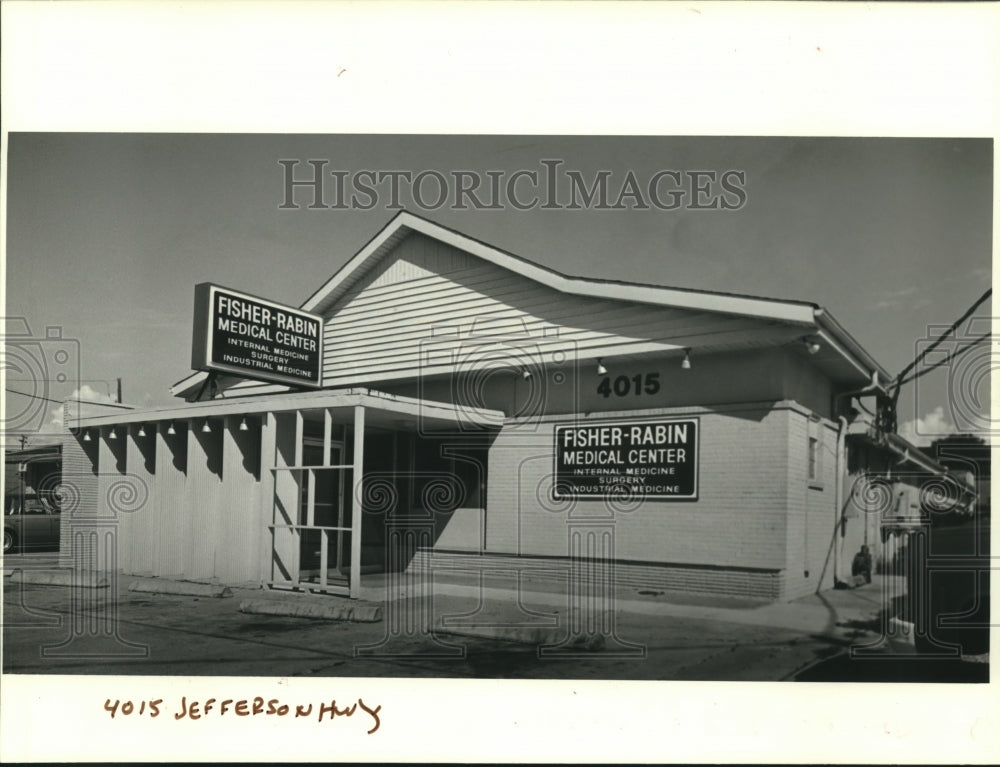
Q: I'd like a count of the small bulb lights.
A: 10